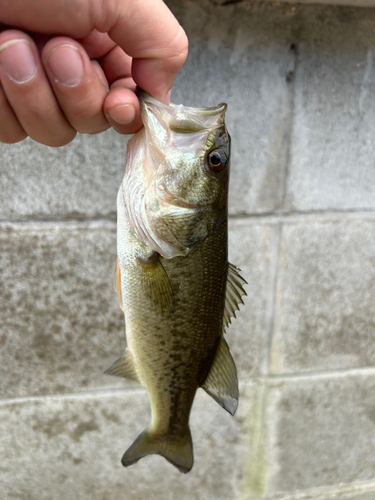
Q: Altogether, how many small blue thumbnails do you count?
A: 0